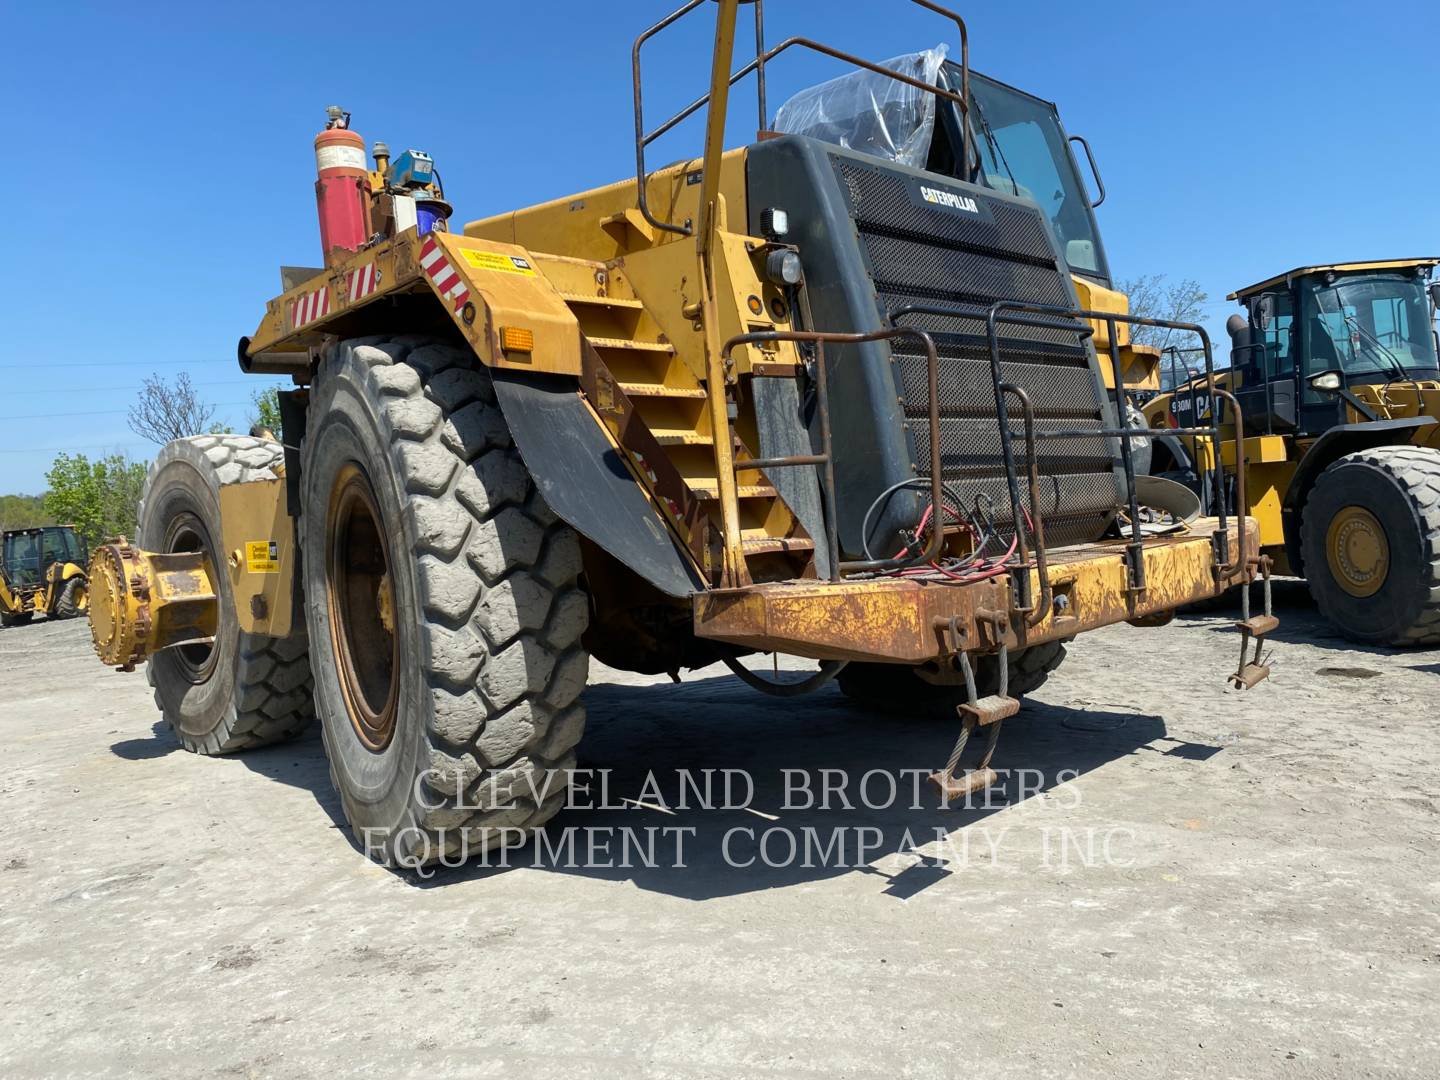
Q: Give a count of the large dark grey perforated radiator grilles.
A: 1